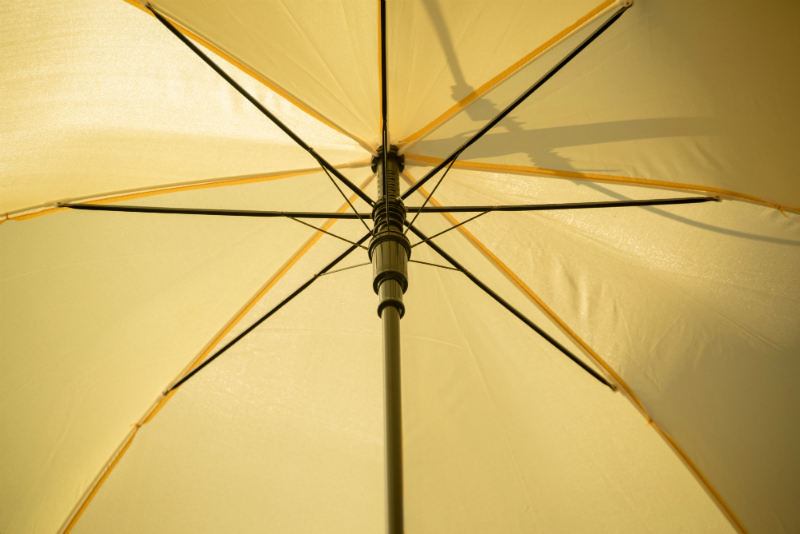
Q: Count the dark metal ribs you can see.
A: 7